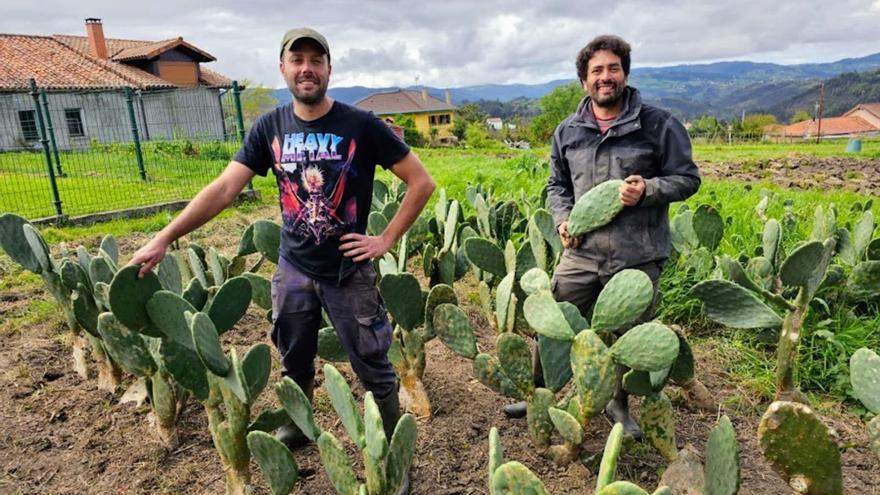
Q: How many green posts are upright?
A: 4